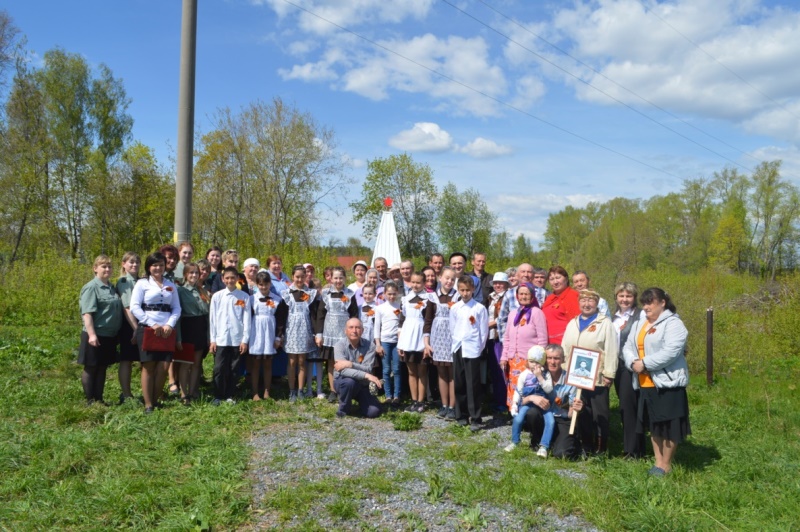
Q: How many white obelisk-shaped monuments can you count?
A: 1